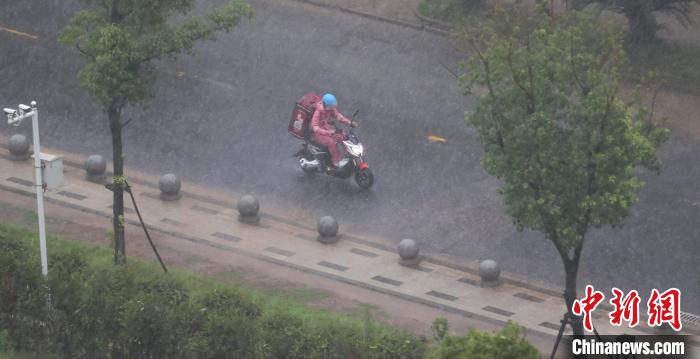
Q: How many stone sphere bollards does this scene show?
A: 7